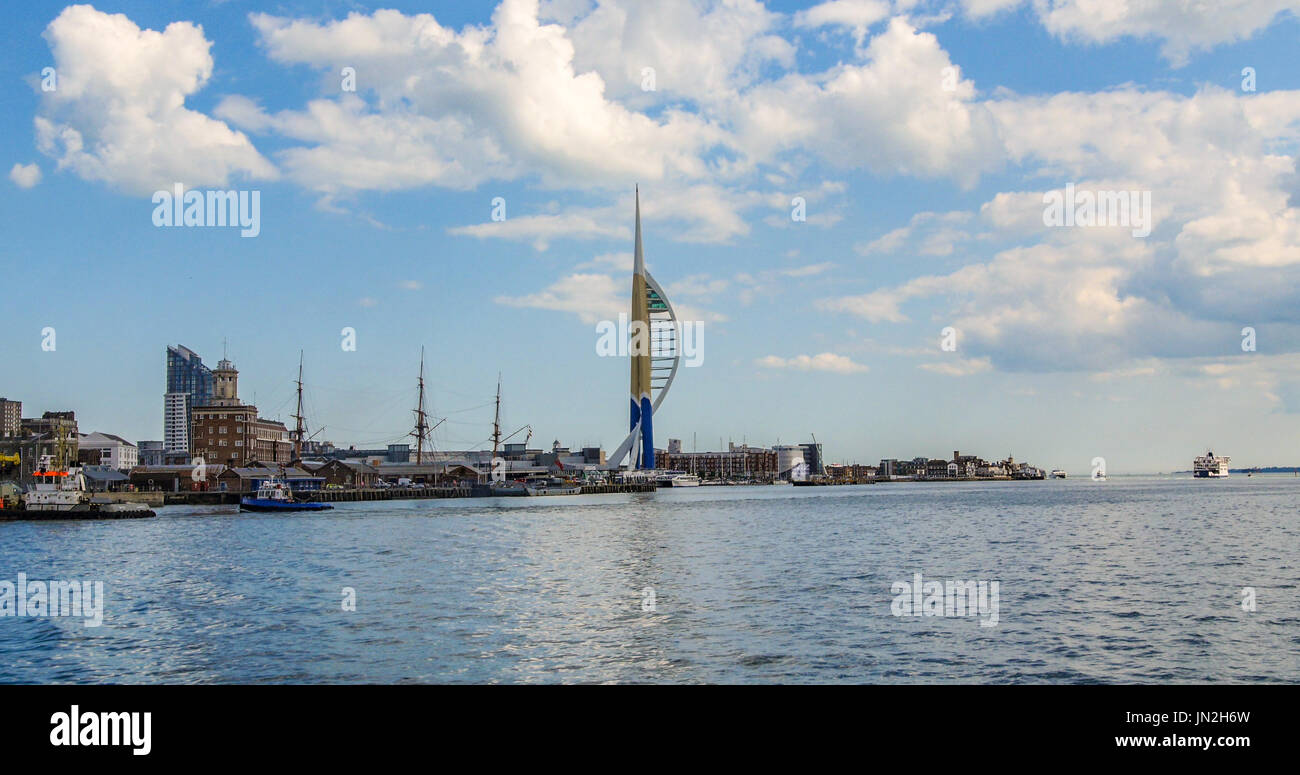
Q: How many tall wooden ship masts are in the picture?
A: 3